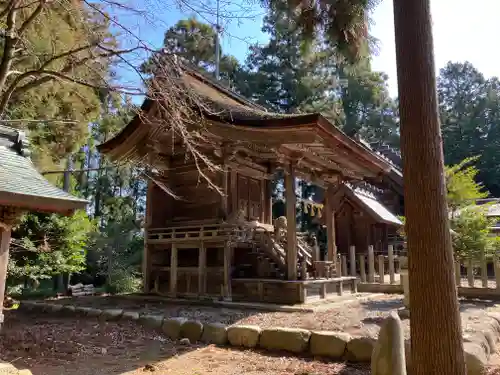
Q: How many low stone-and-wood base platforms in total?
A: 1